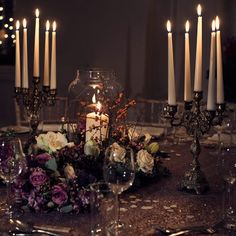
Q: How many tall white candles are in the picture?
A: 10